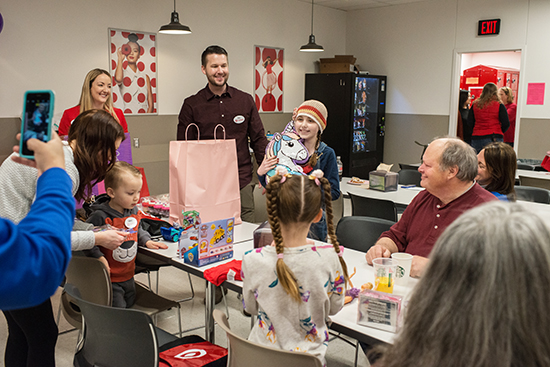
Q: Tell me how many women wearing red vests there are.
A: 1